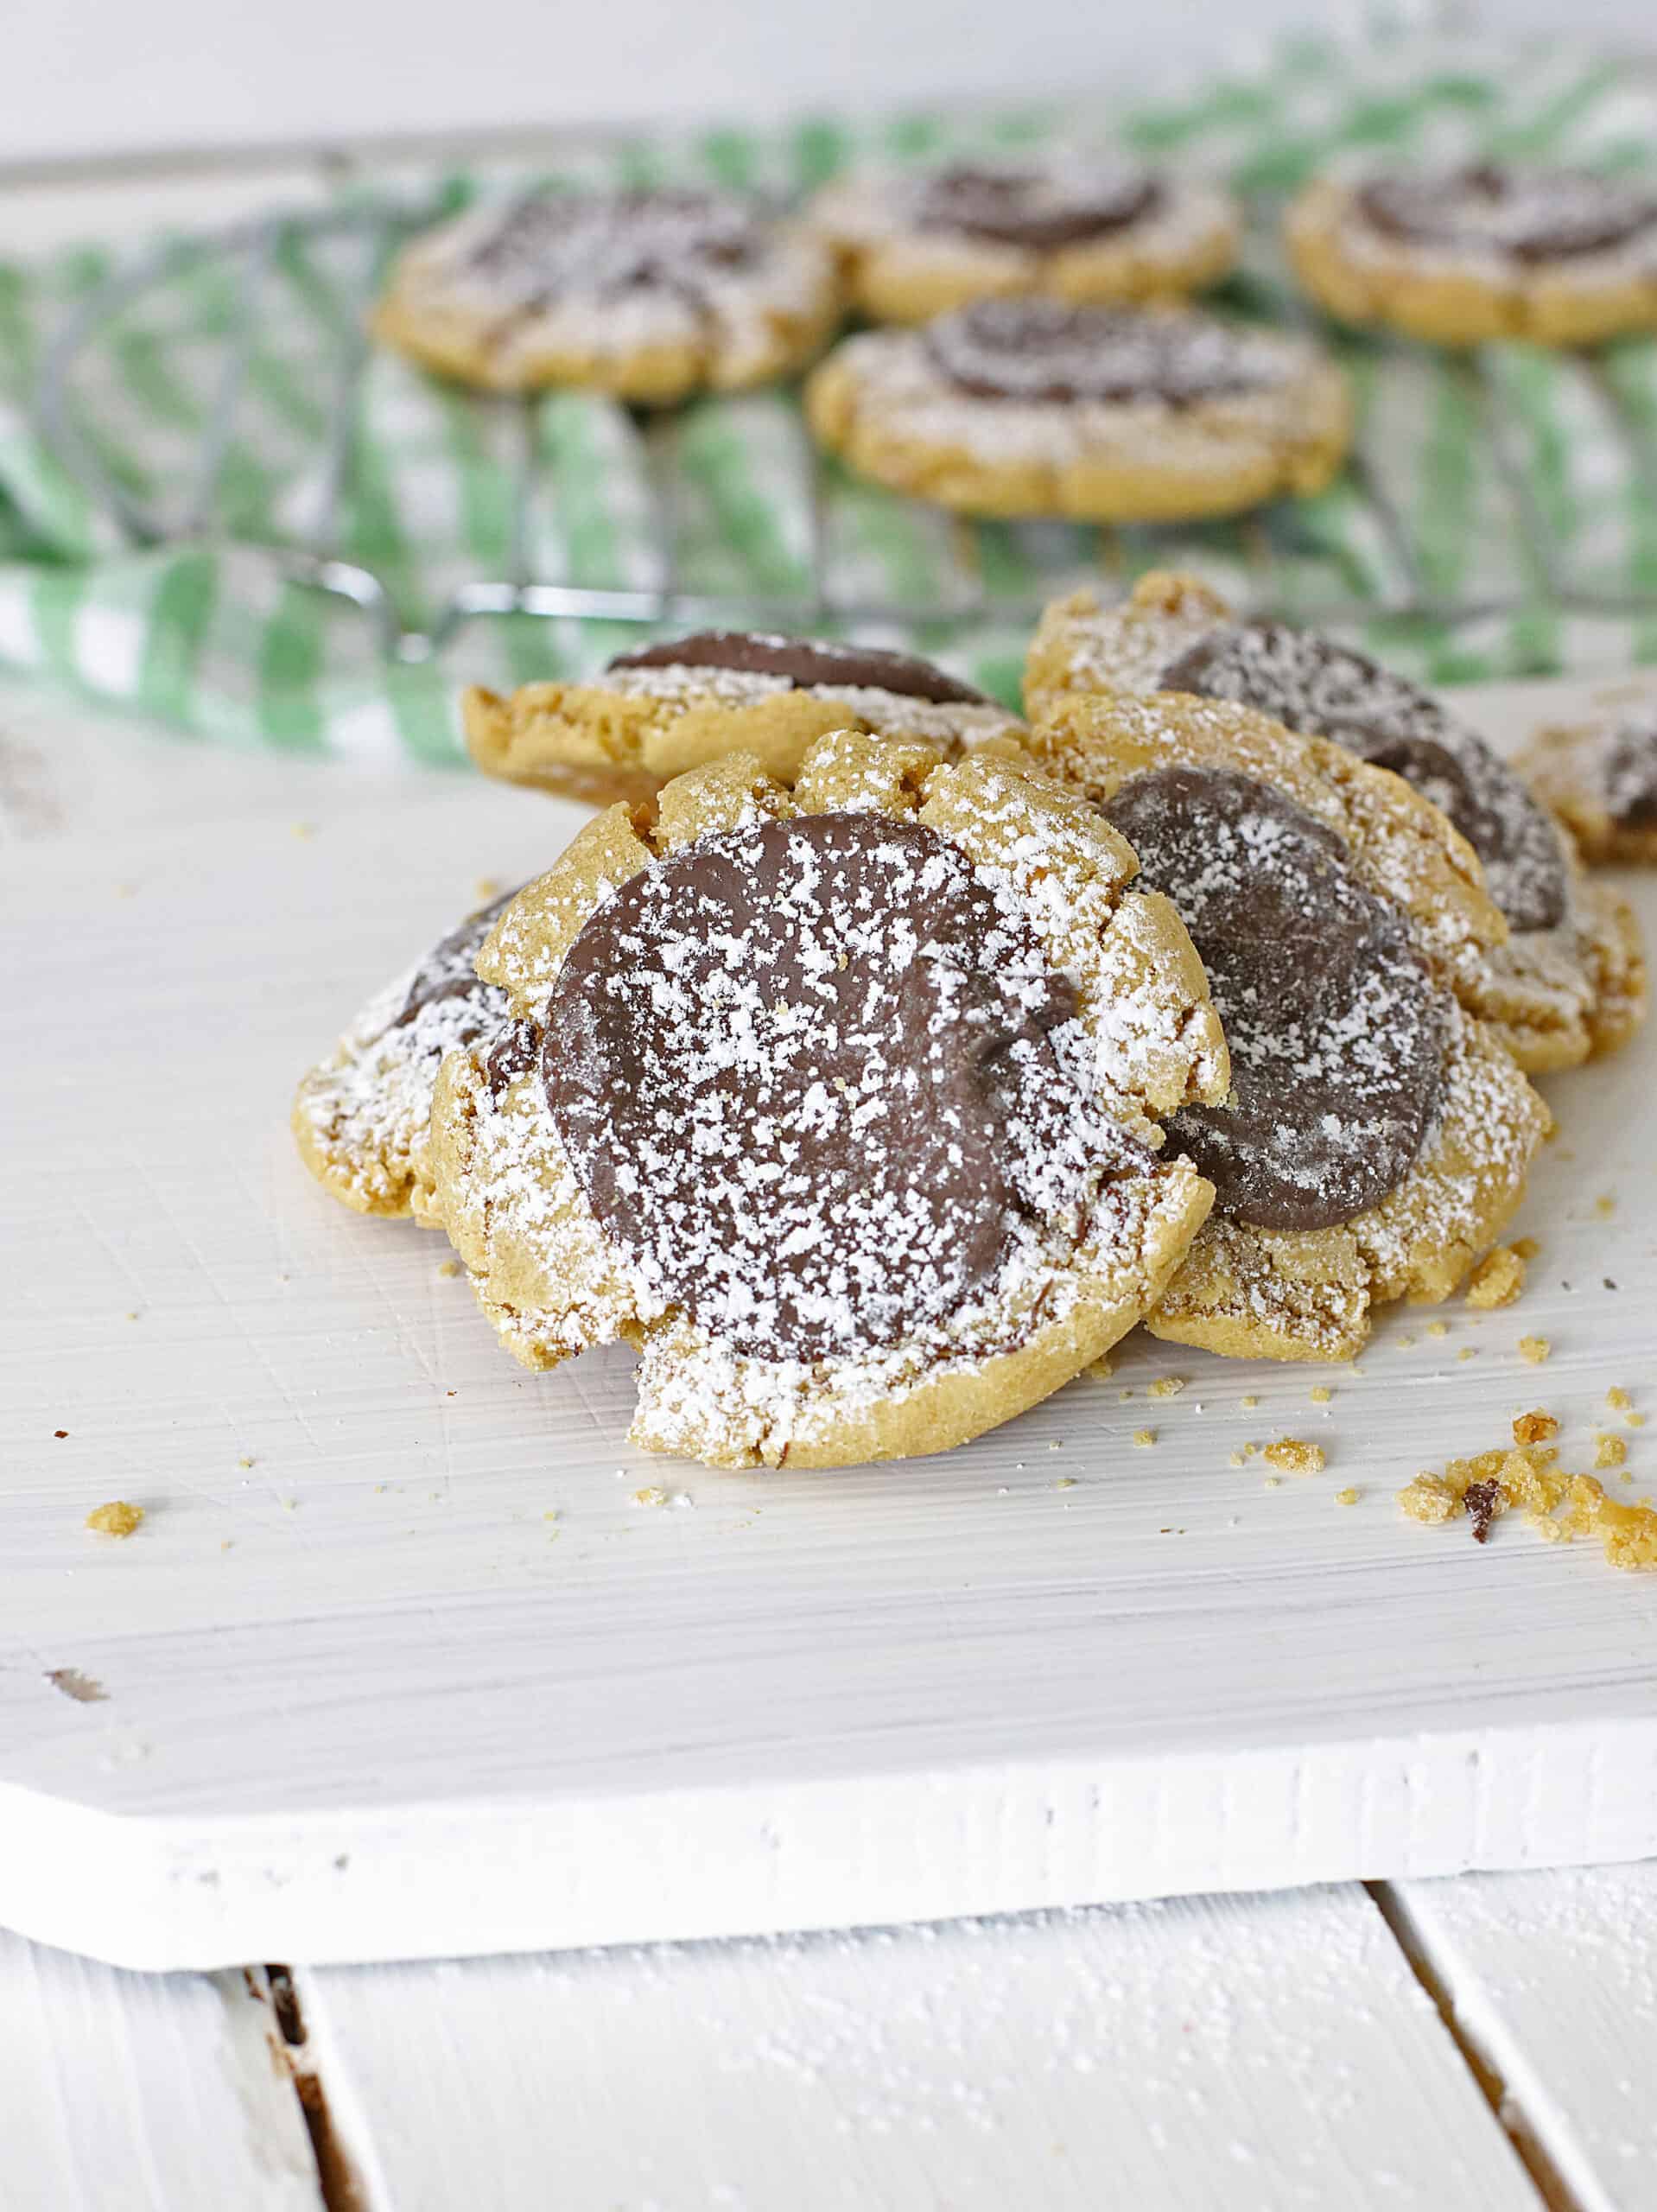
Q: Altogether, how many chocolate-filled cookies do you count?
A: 10